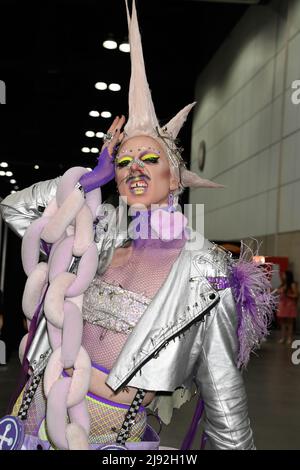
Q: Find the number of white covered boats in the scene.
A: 0